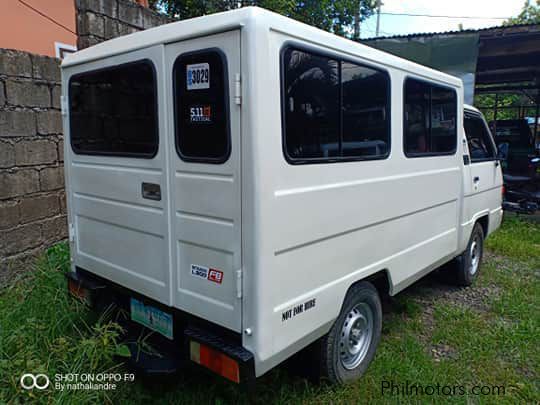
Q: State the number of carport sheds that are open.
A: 1